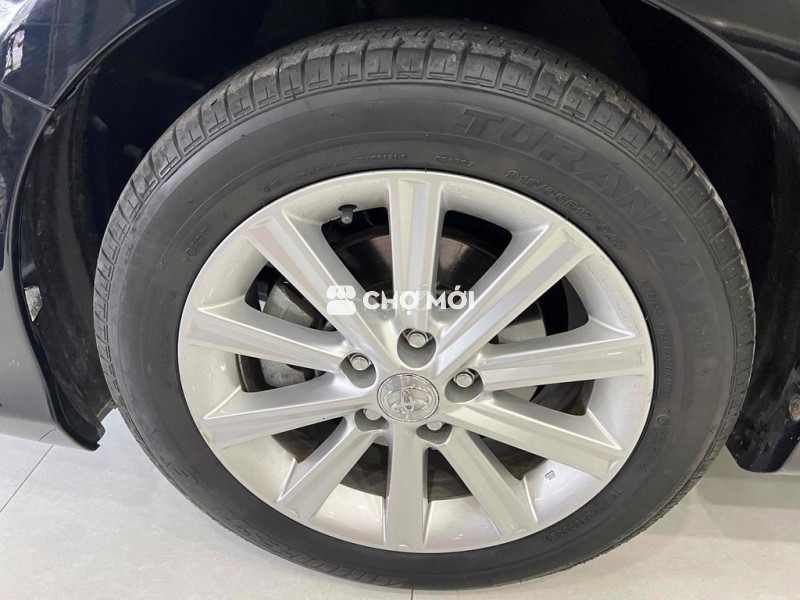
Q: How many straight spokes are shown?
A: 10